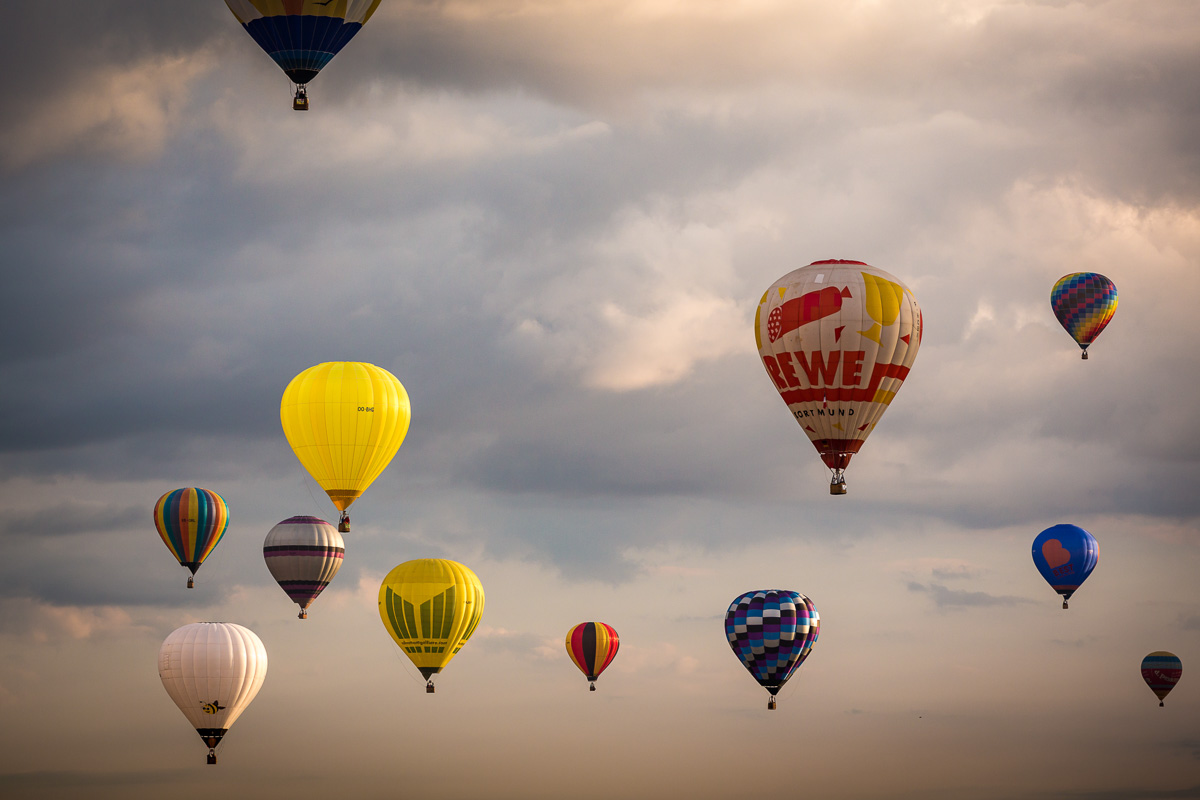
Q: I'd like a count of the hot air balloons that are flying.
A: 12